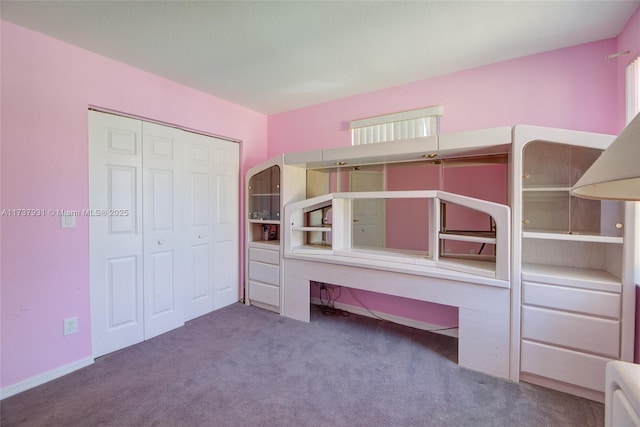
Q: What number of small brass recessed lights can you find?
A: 2